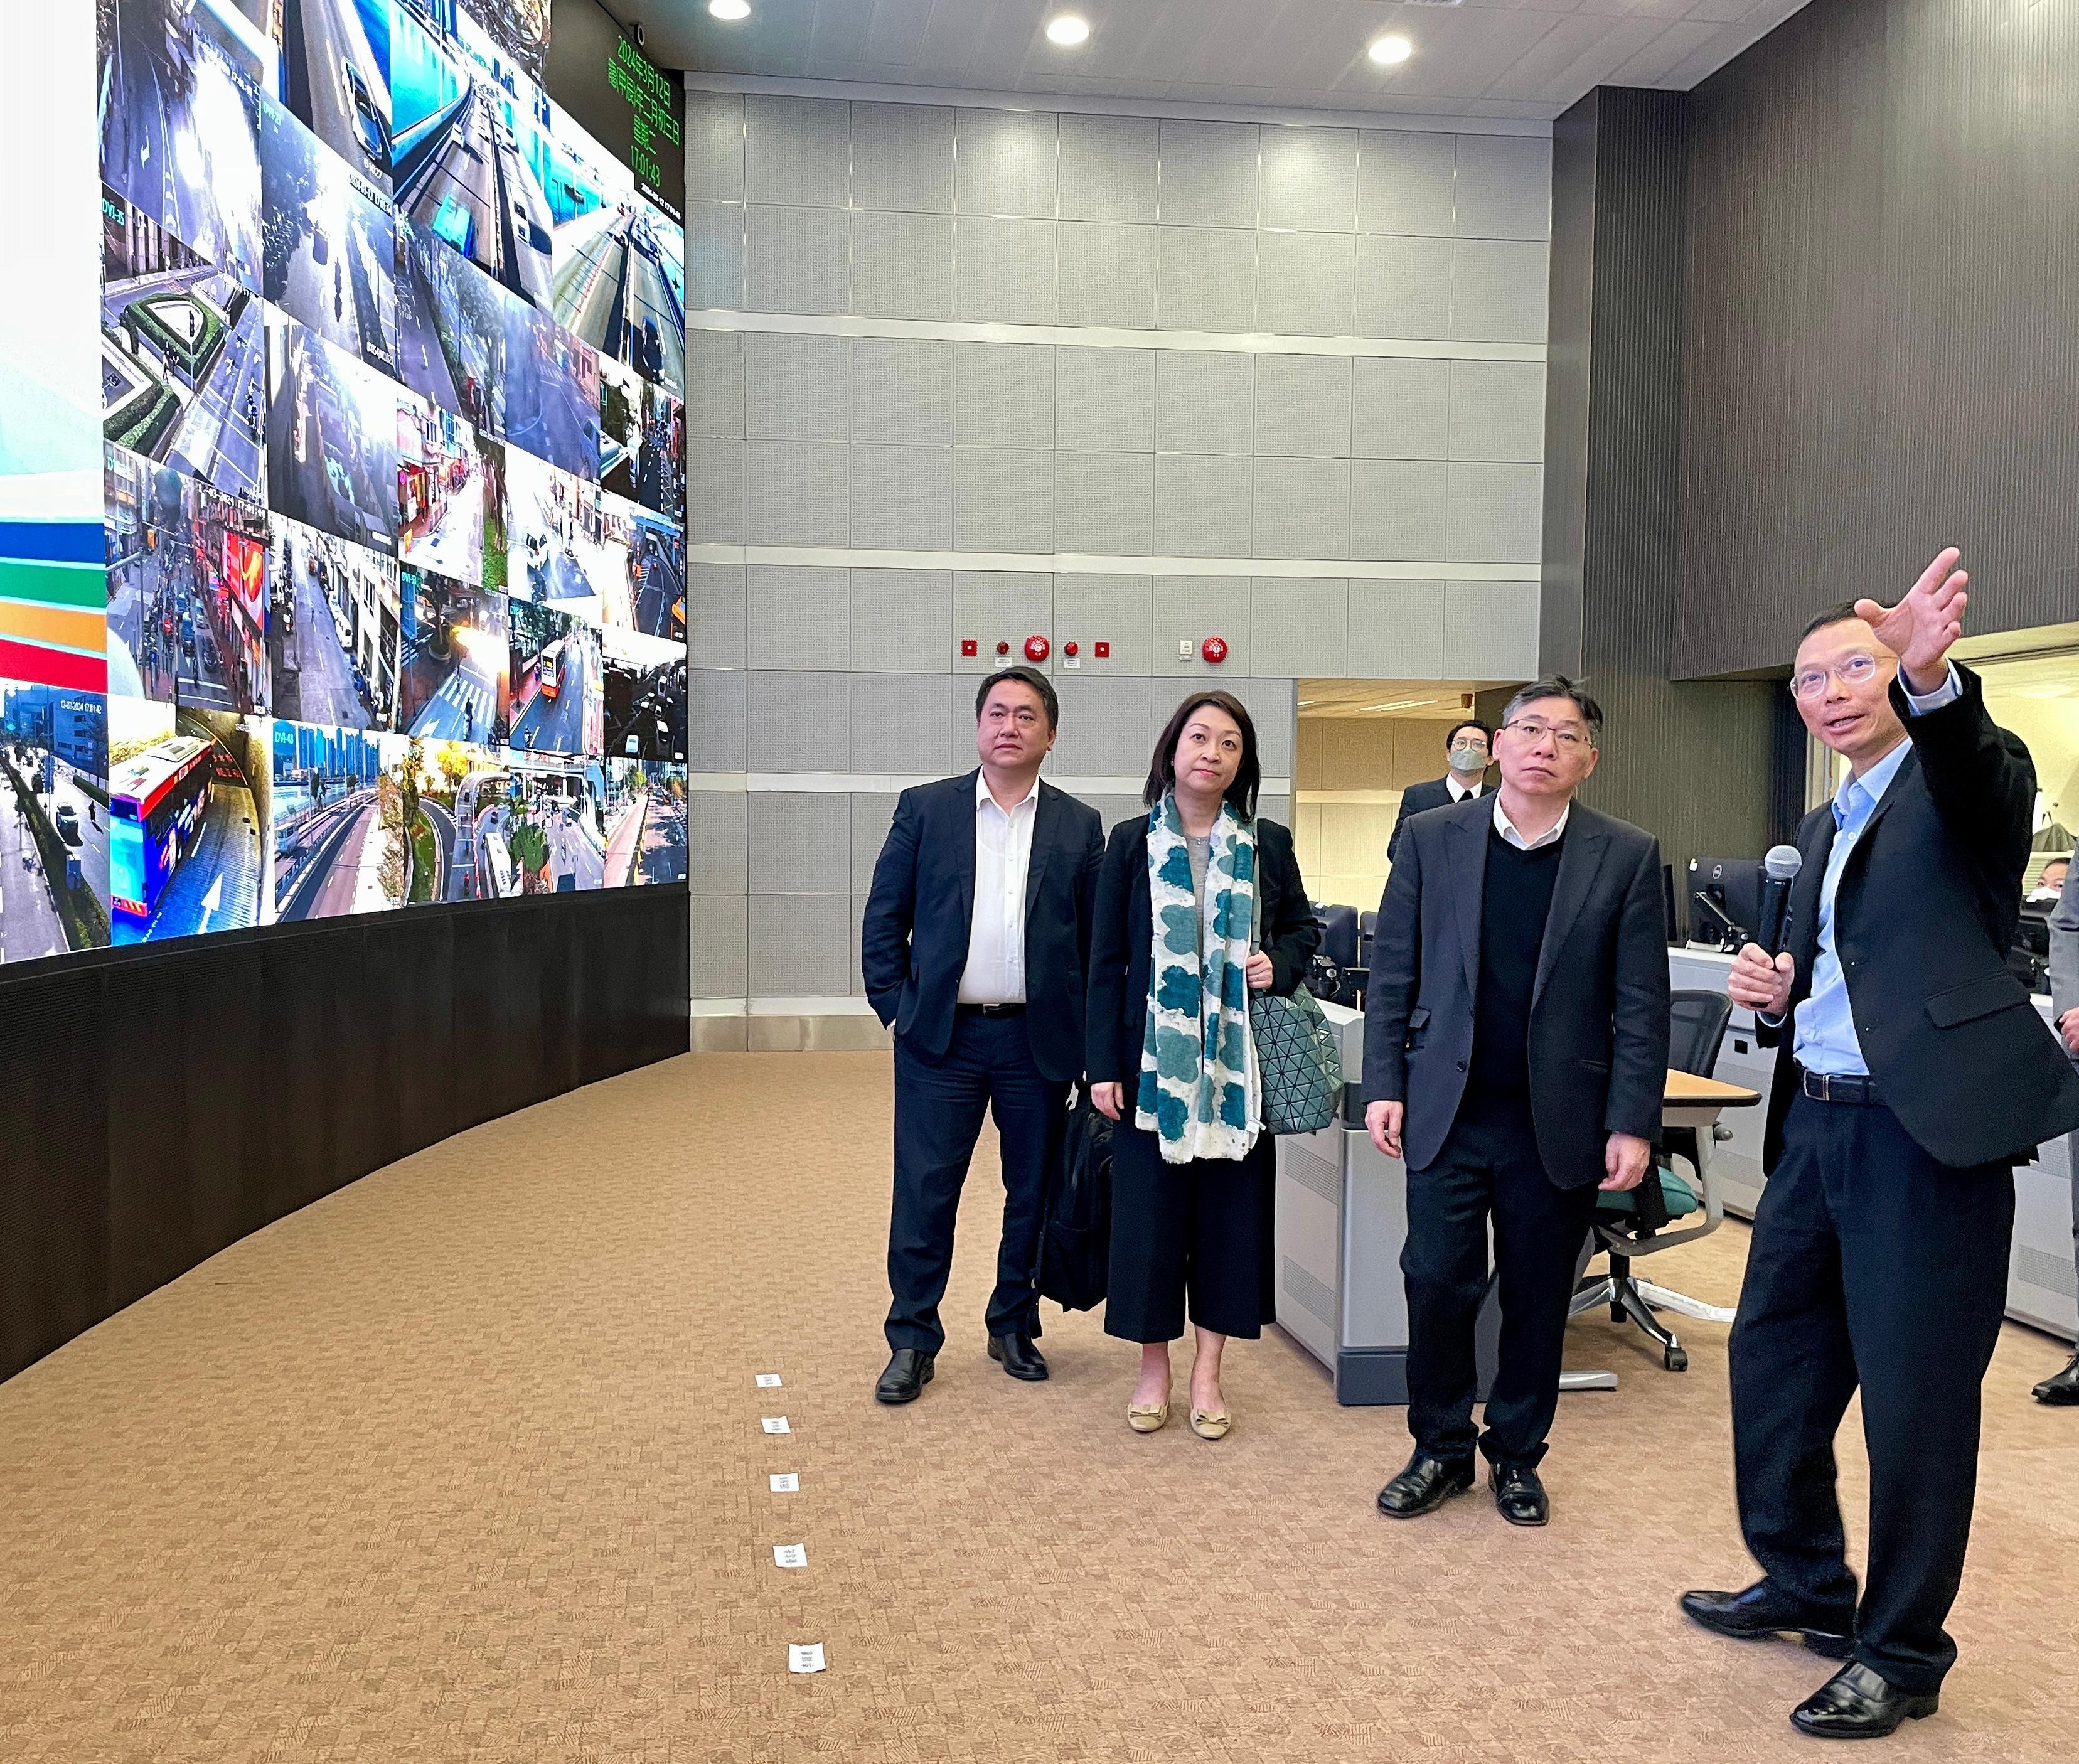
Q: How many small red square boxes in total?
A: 2